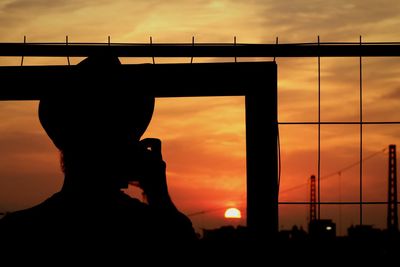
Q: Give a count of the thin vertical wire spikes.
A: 9